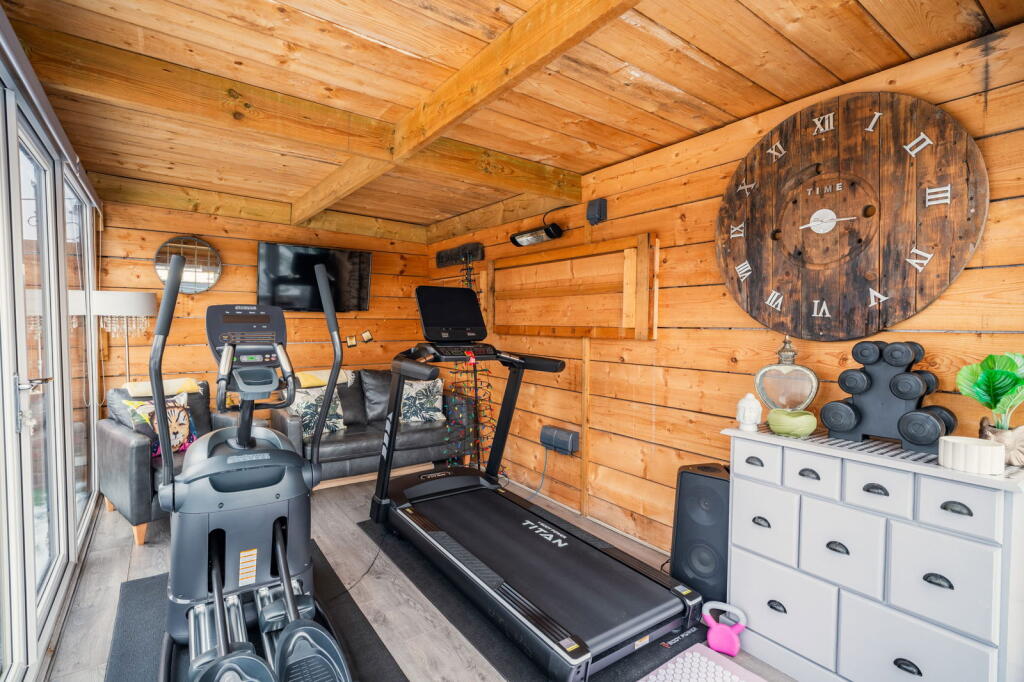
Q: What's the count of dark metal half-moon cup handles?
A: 9